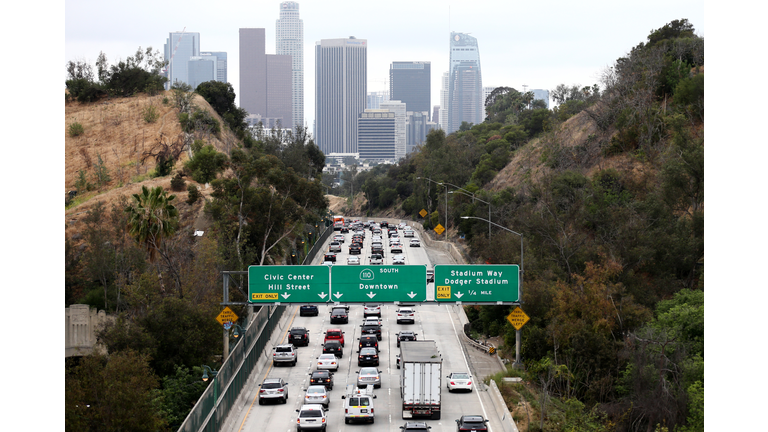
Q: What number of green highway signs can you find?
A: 3